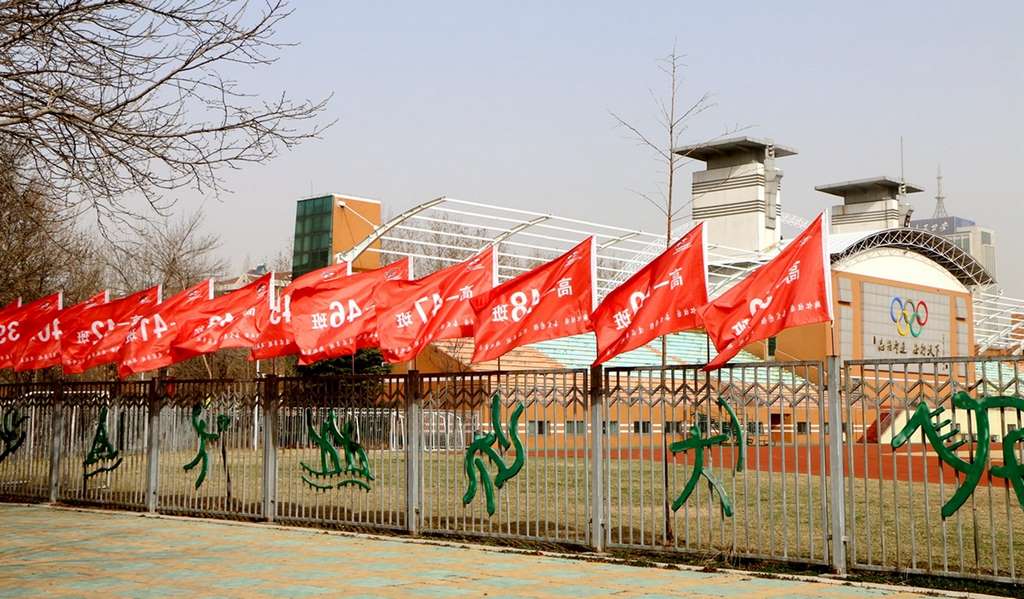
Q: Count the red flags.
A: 12